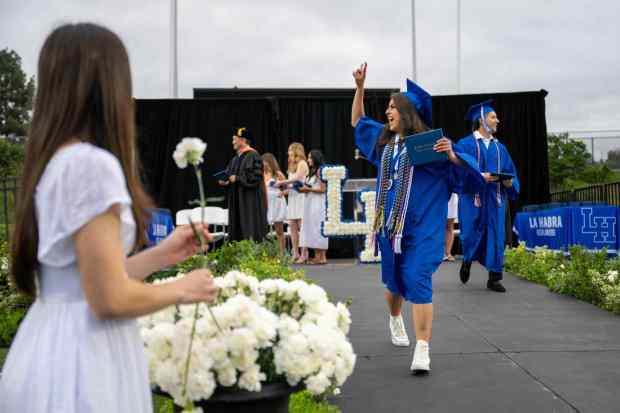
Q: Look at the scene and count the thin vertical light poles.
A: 3